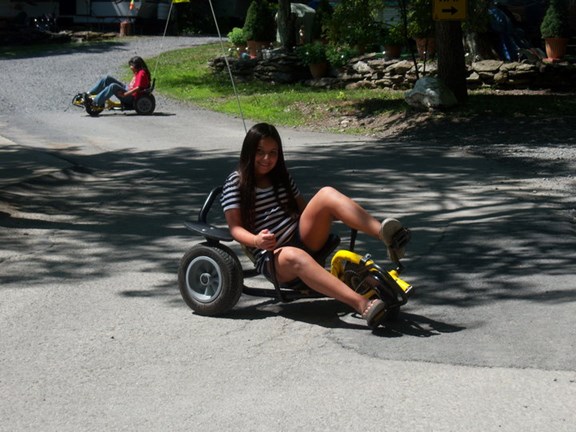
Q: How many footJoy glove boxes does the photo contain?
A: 0